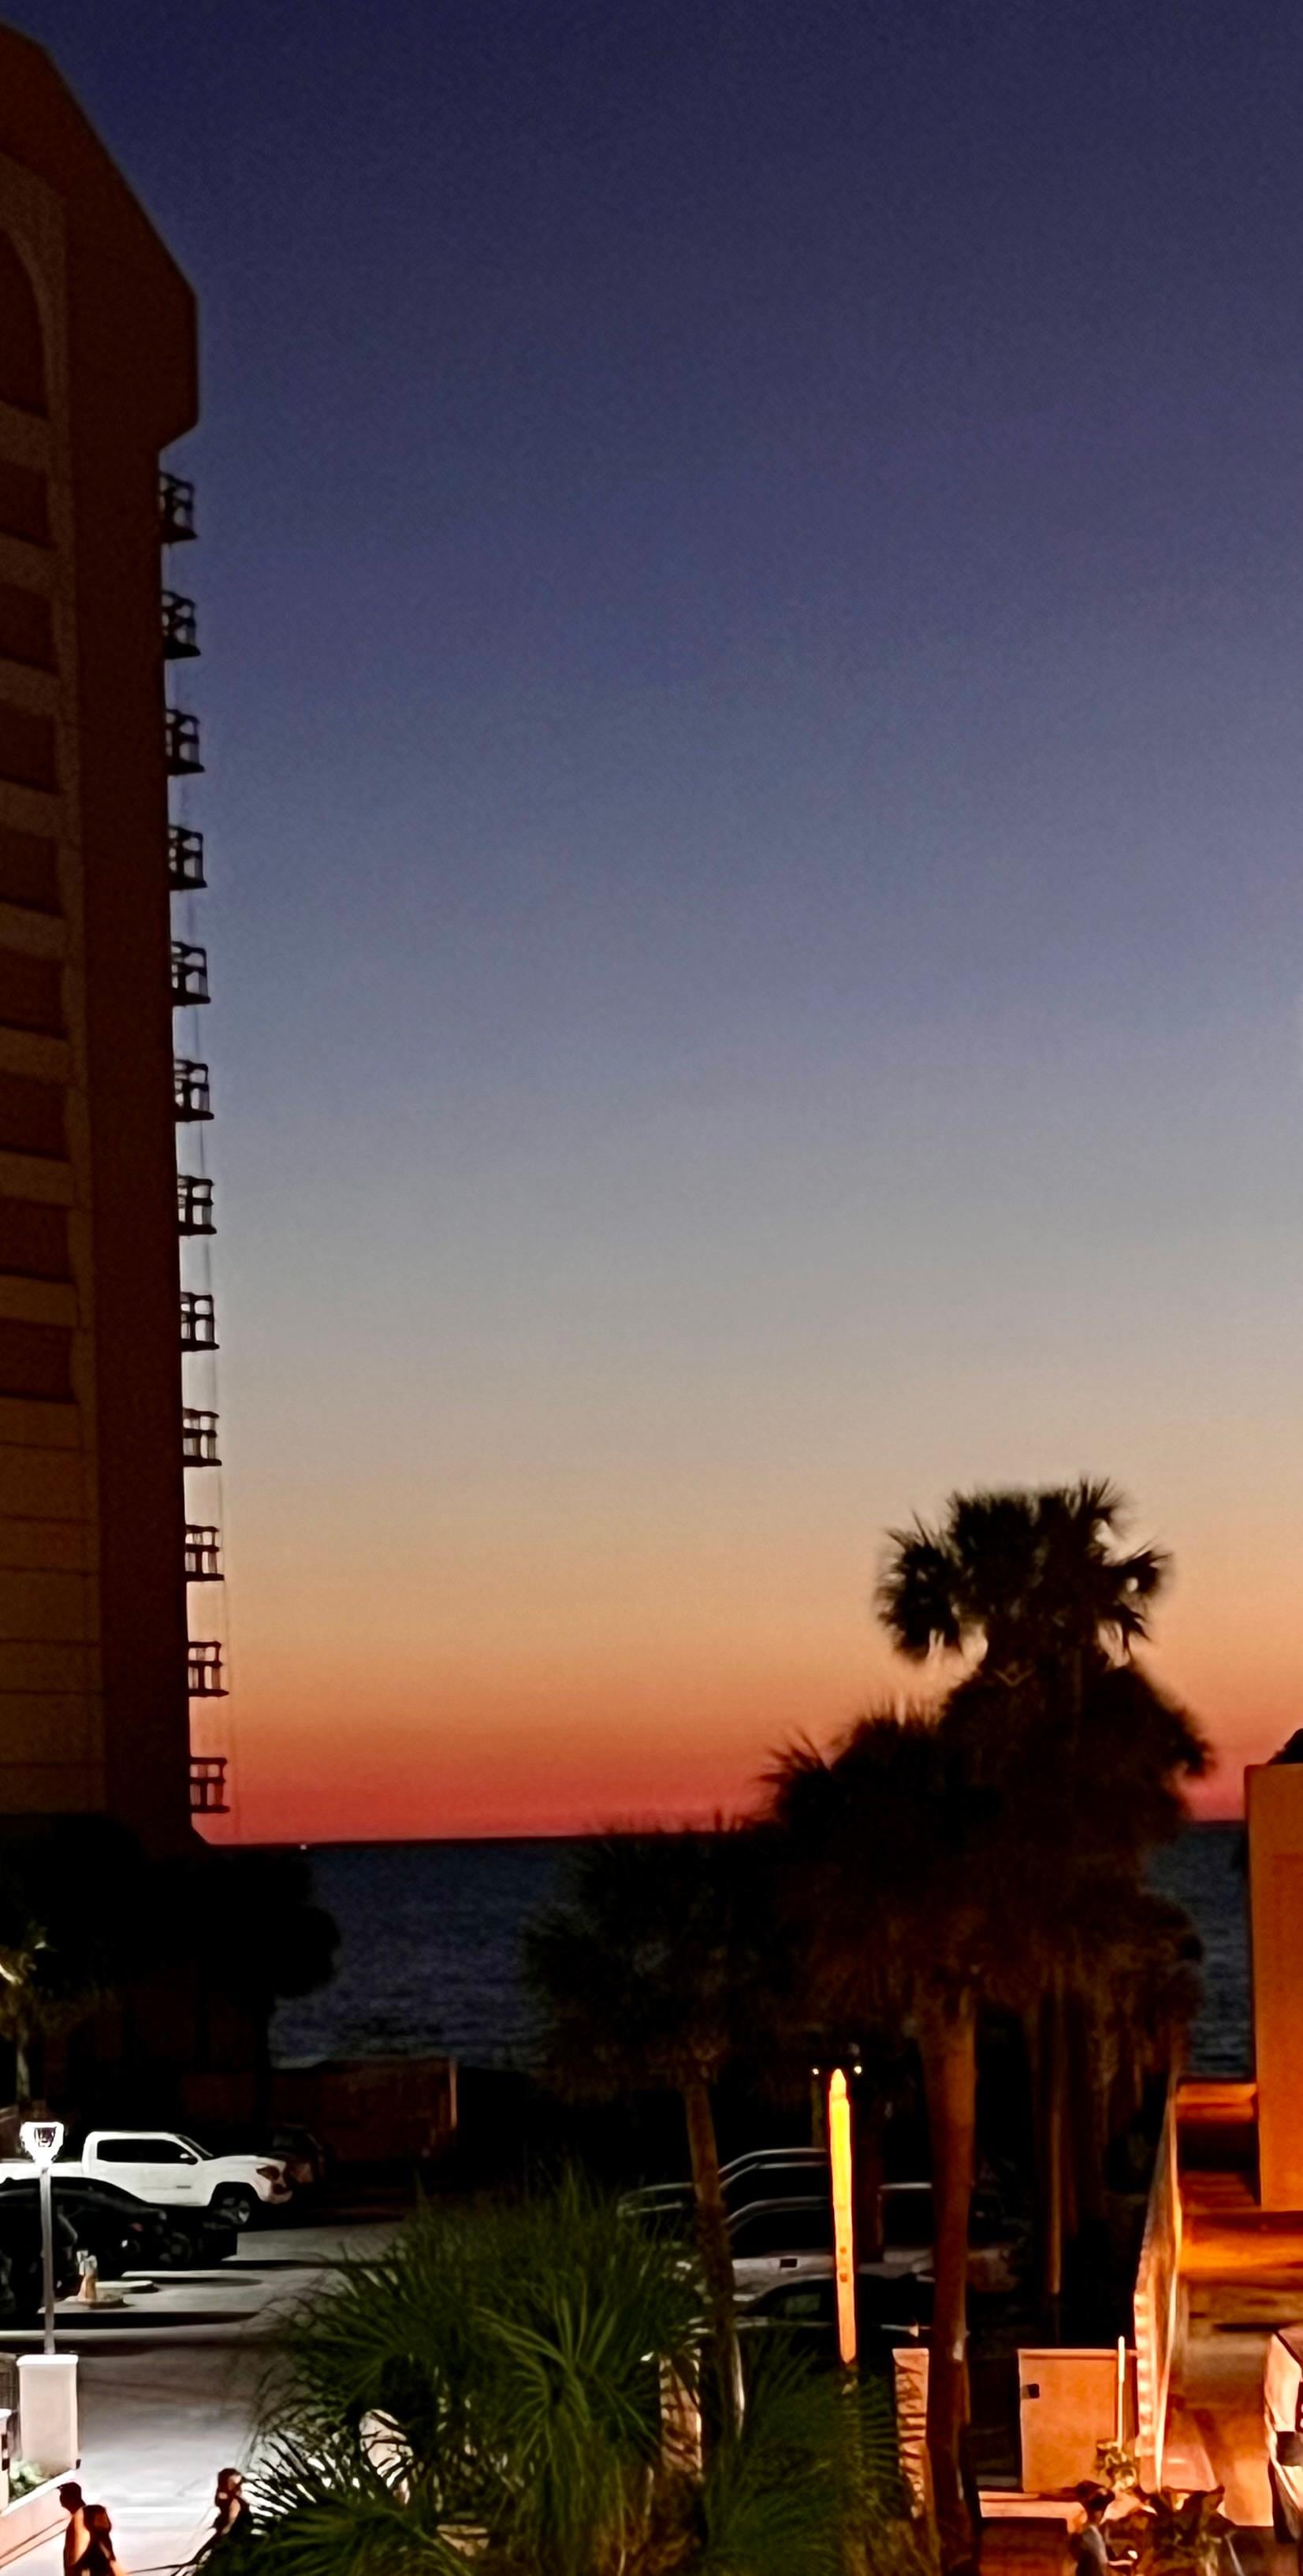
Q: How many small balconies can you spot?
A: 12